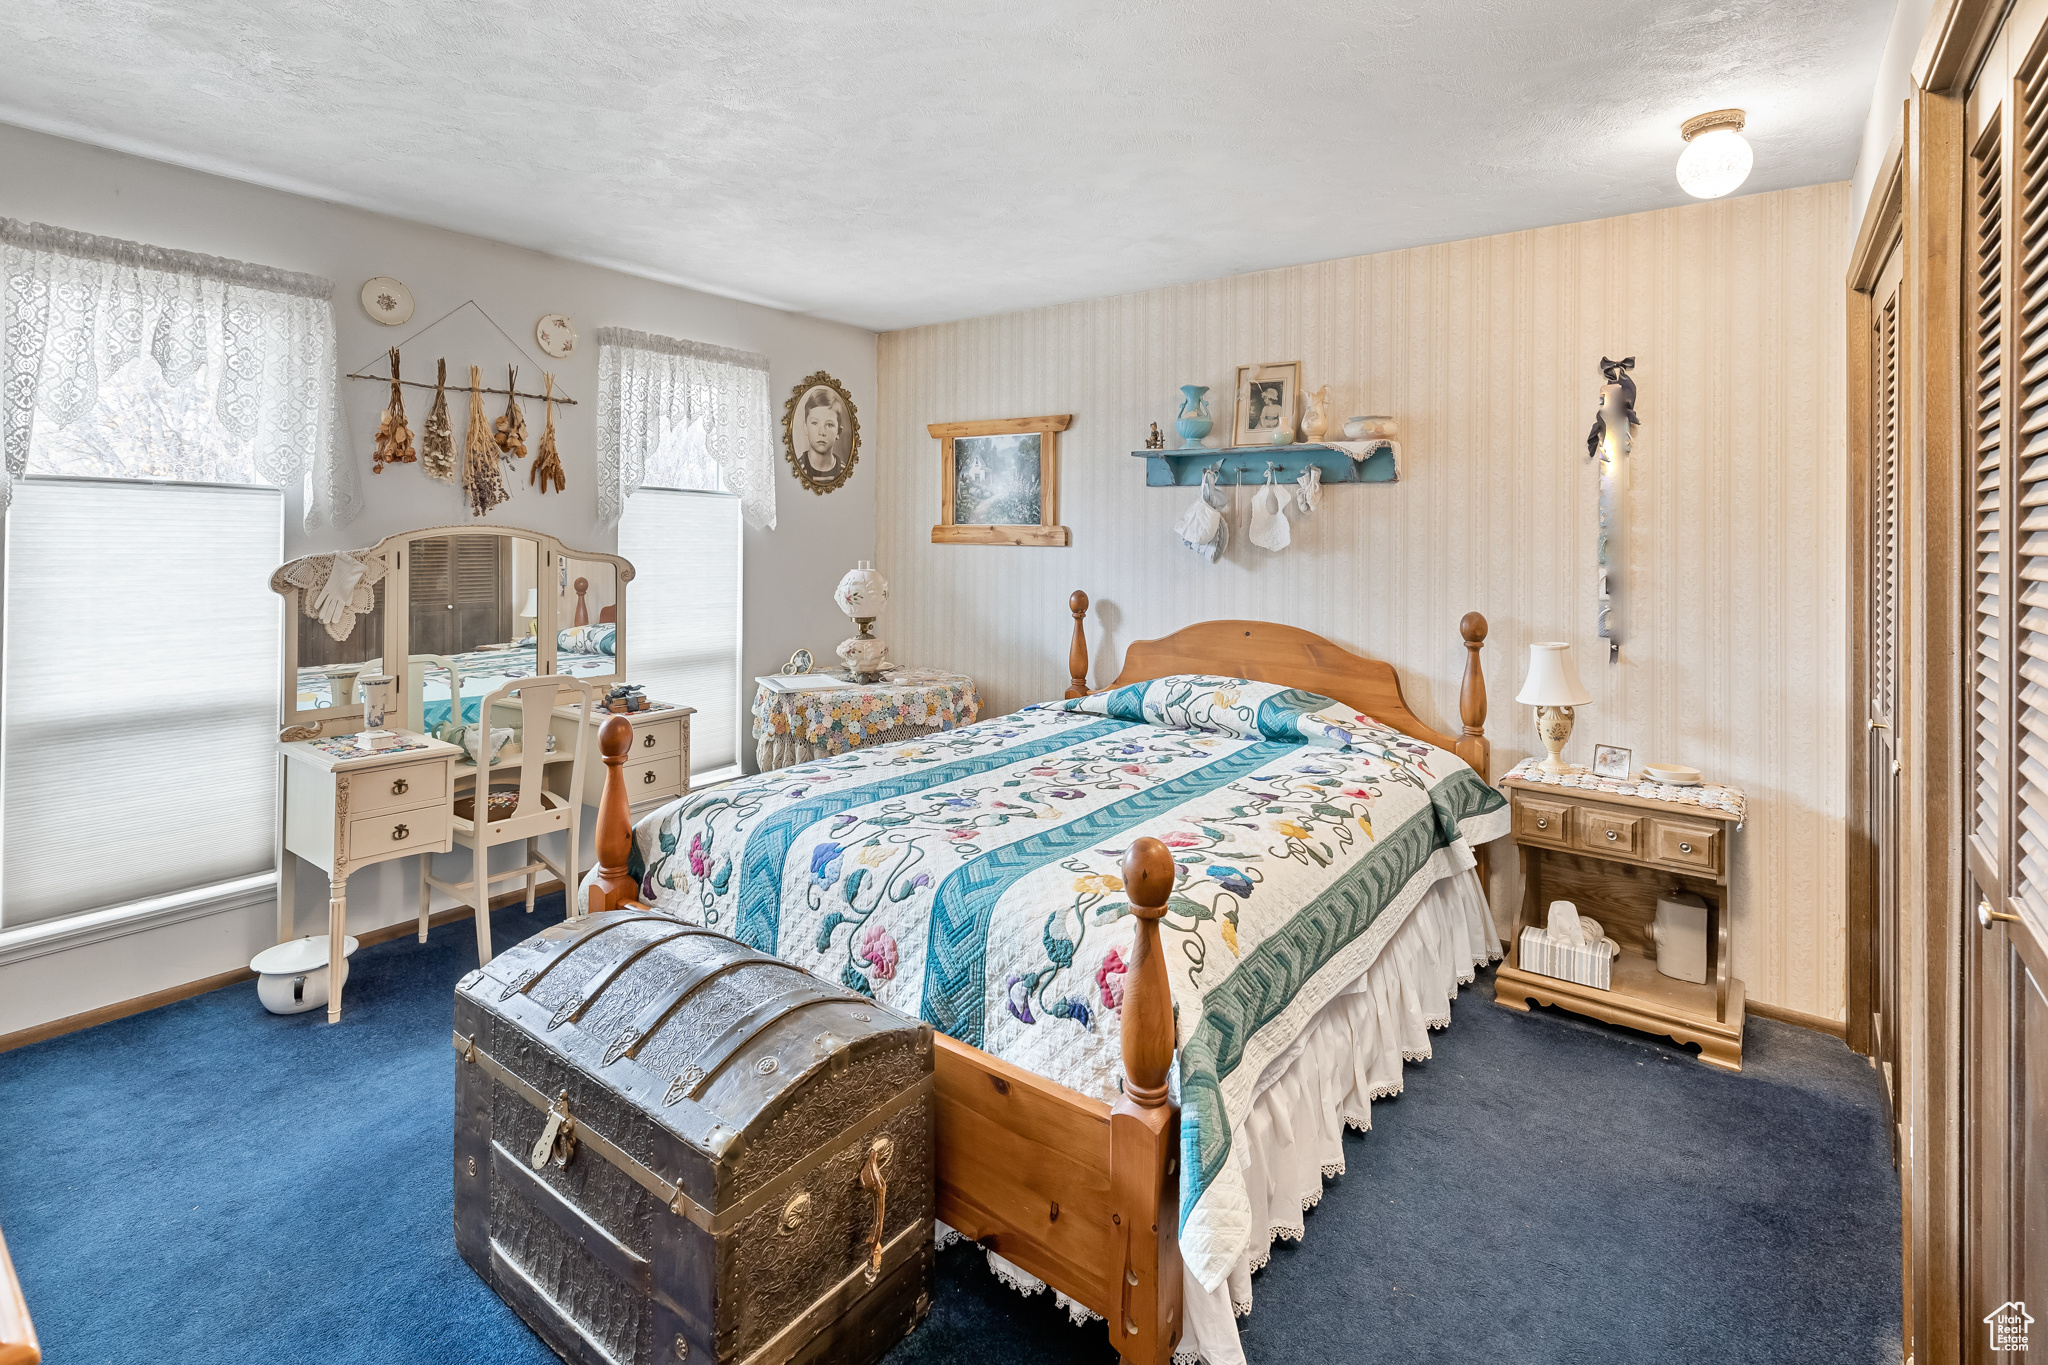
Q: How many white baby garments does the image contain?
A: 3